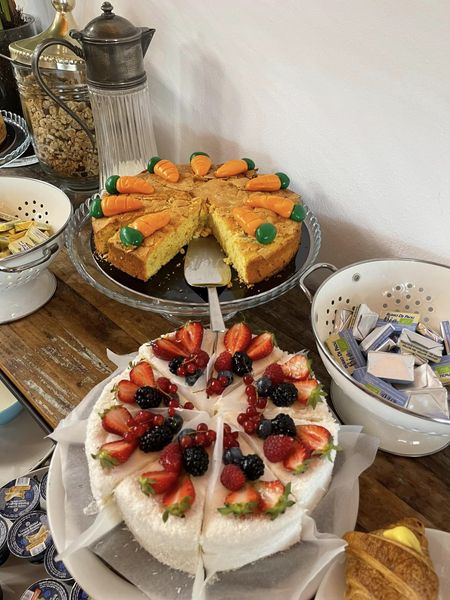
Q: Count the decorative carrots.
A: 9